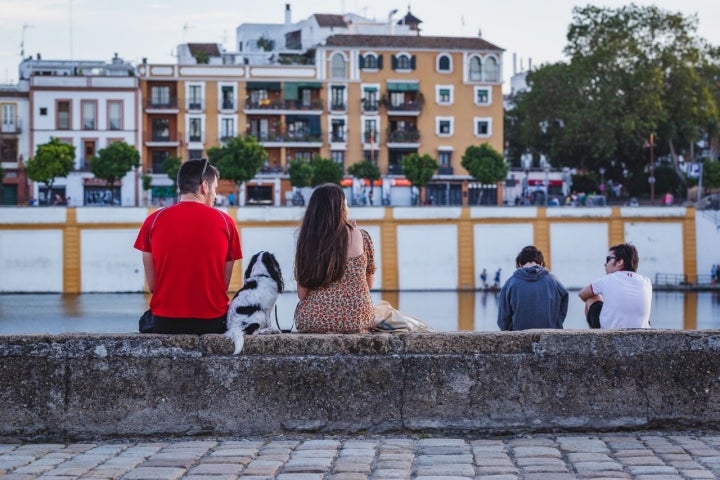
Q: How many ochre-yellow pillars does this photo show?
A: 8